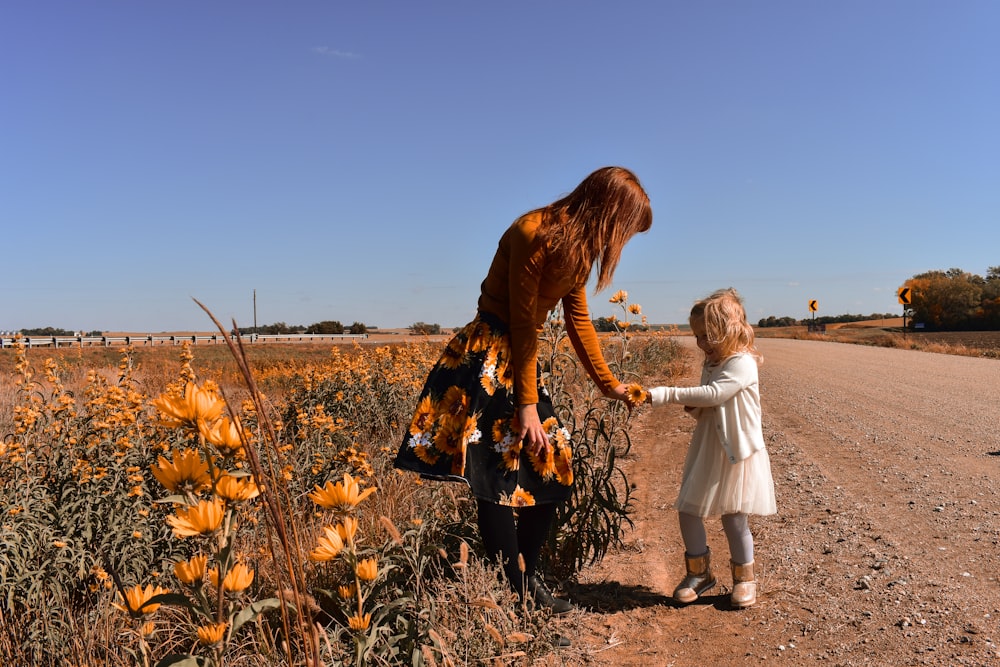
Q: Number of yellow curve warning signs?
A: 2